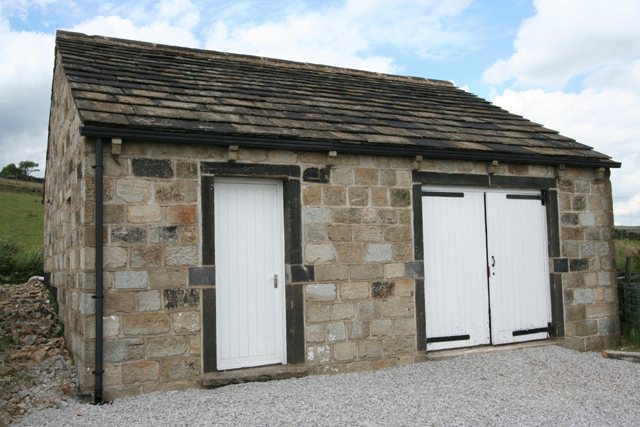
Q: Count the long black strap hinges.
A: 4